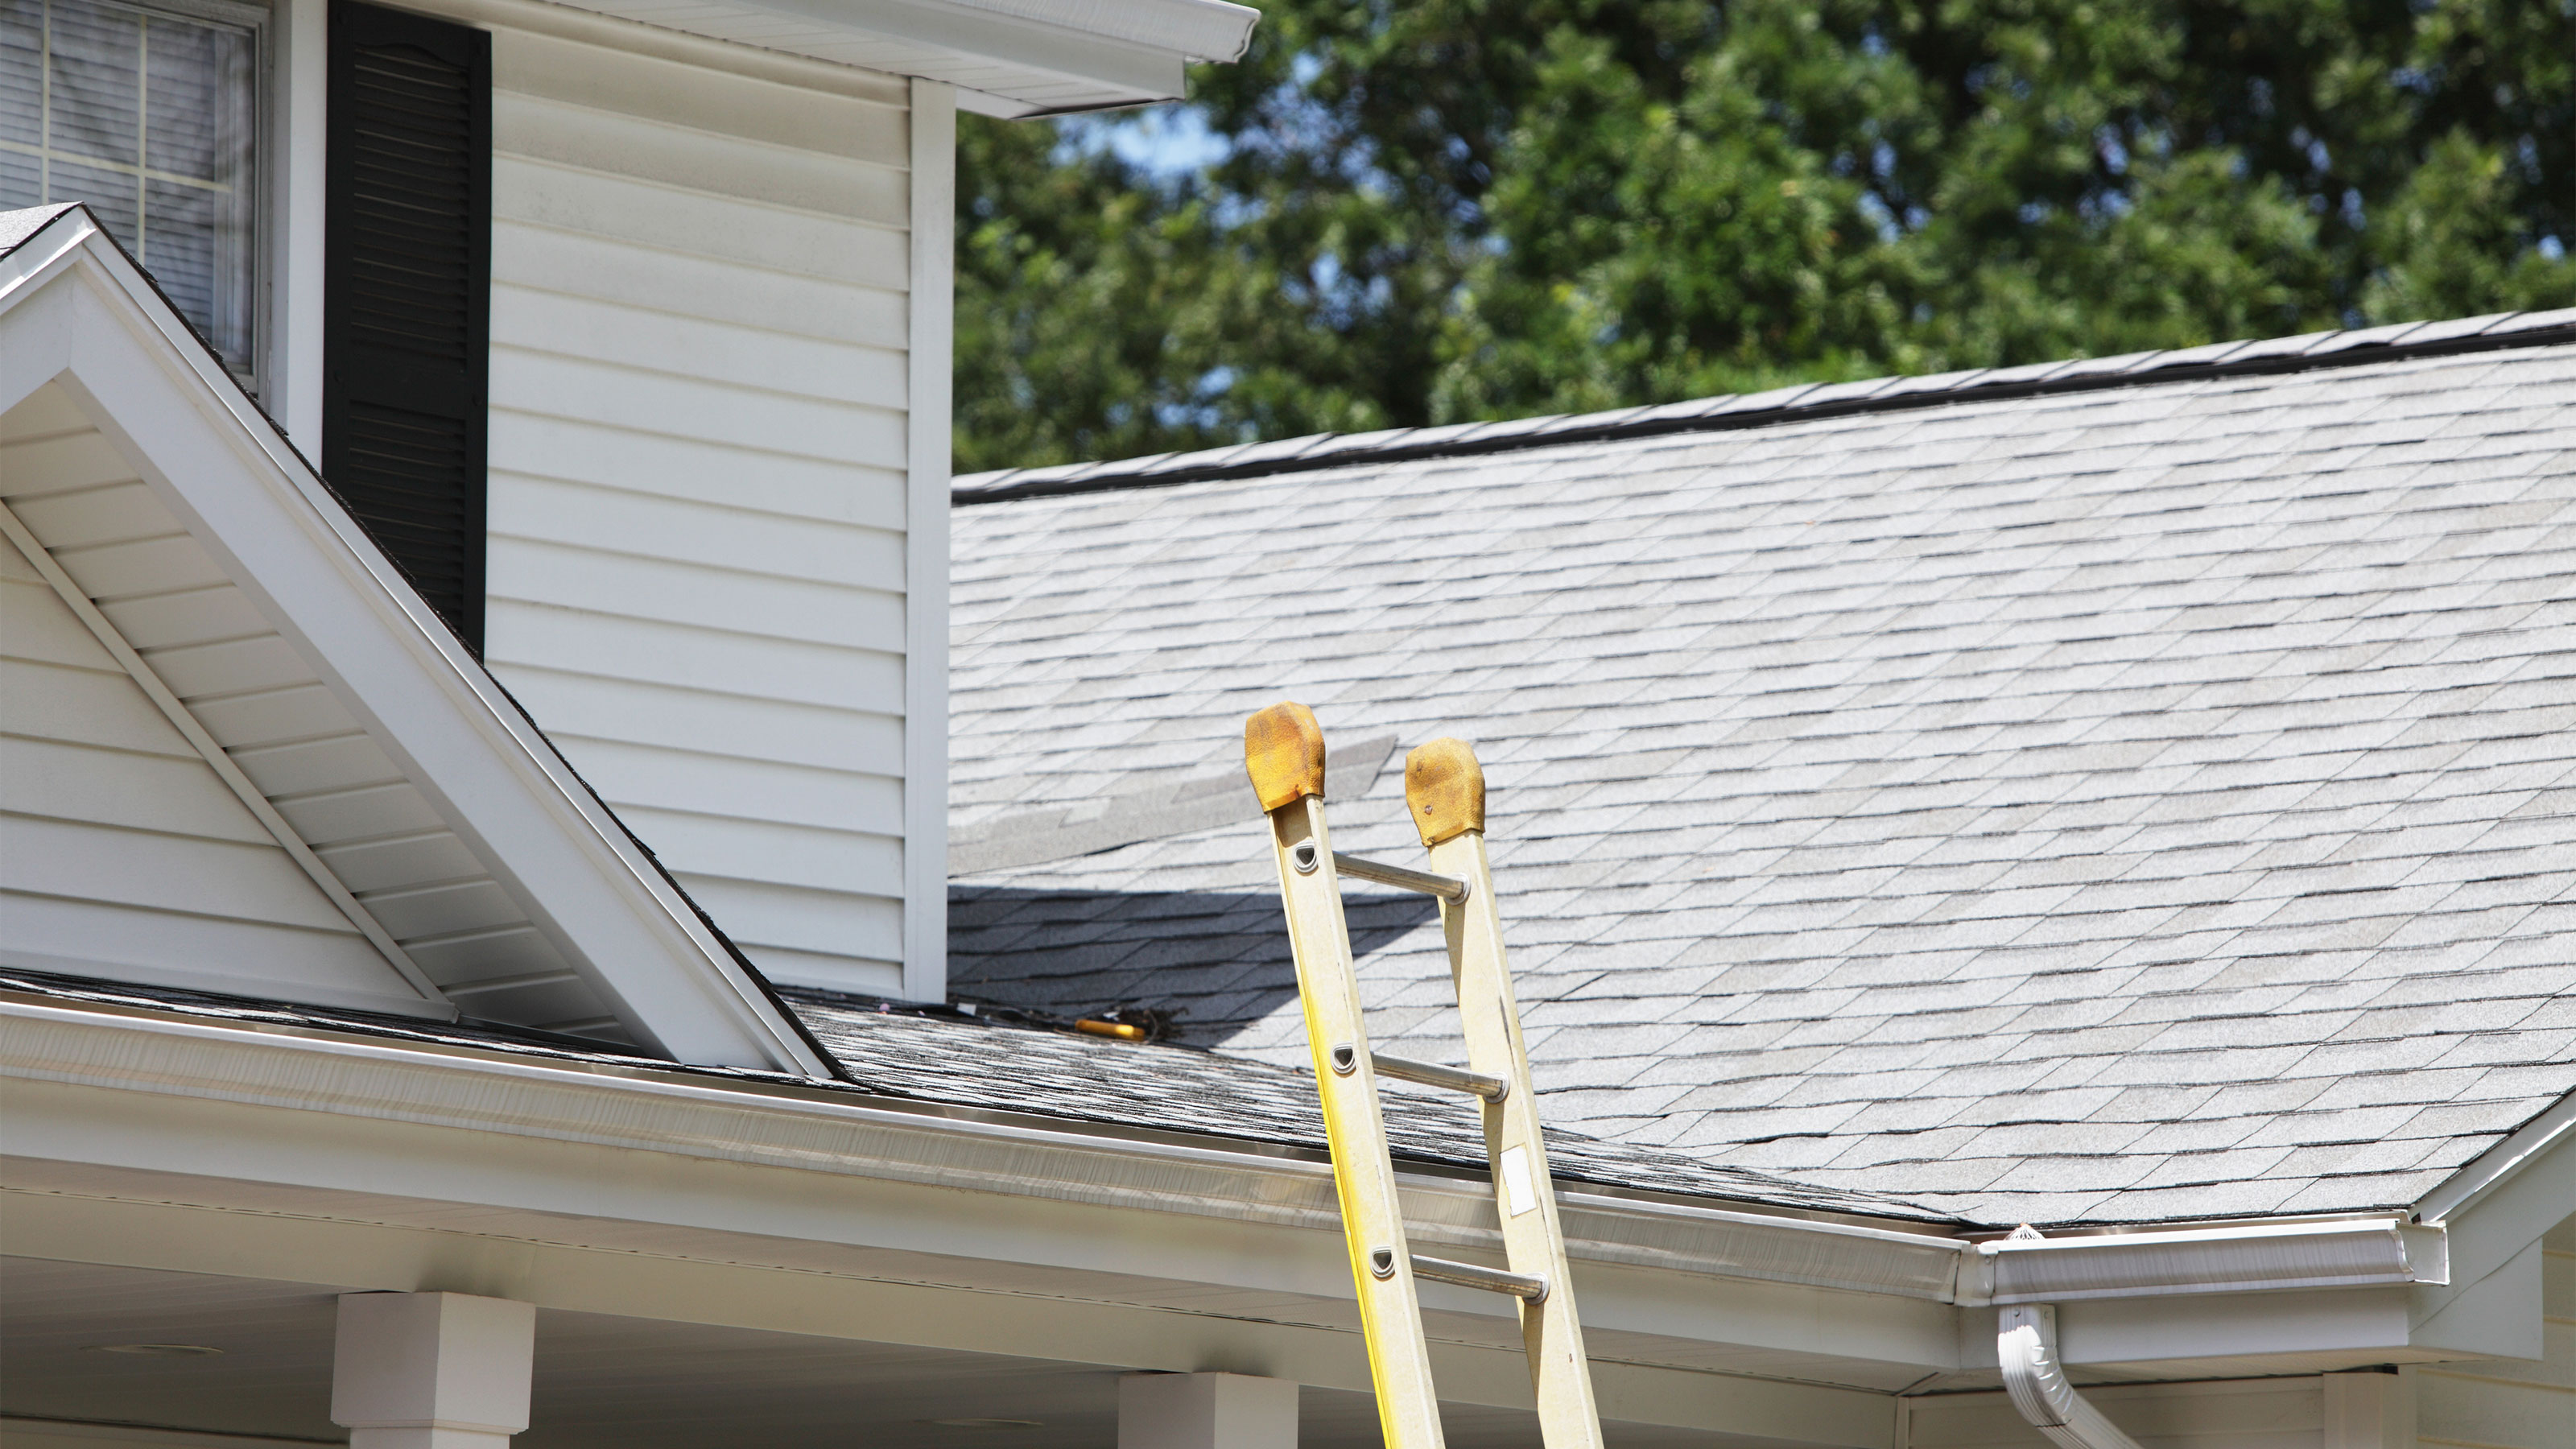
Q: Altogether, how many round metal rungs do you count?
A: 3